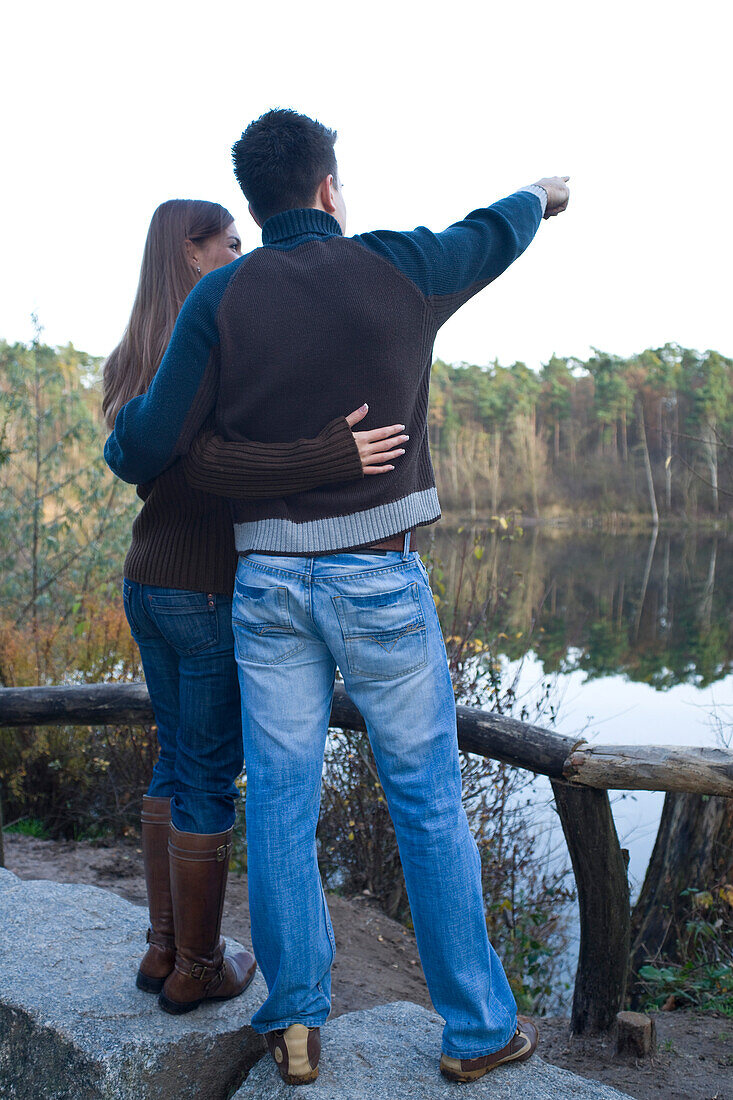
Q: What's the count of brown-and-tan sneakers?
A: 2